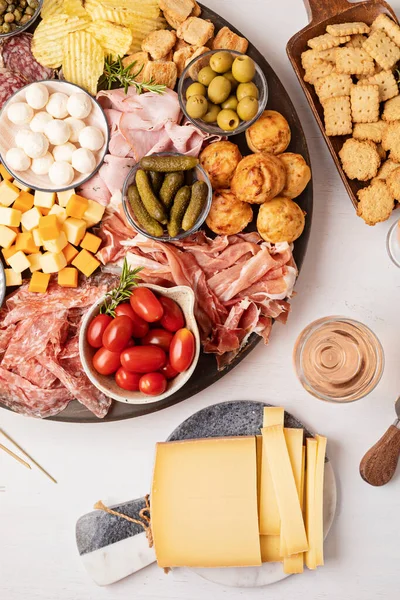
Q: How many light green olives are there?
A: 12